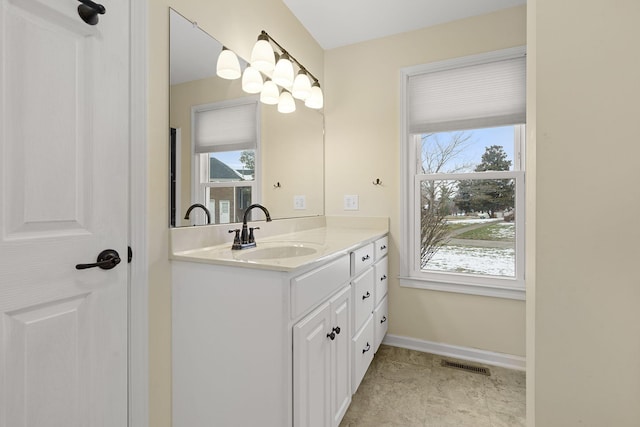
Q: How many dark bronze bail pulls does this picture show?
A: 6